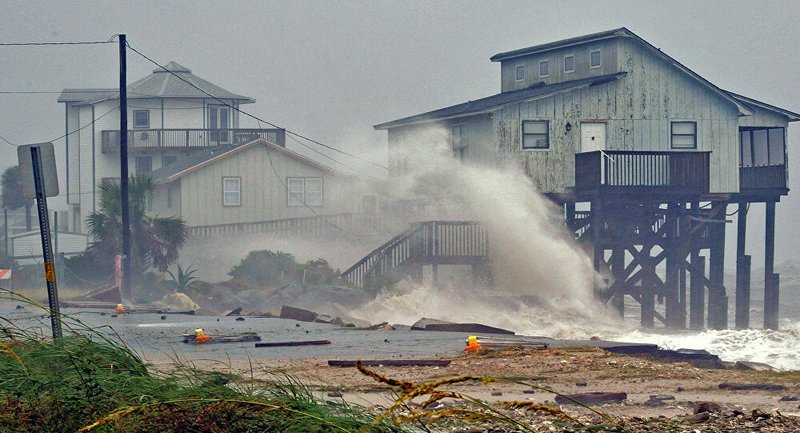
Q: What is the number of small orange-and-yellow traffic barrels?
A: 3